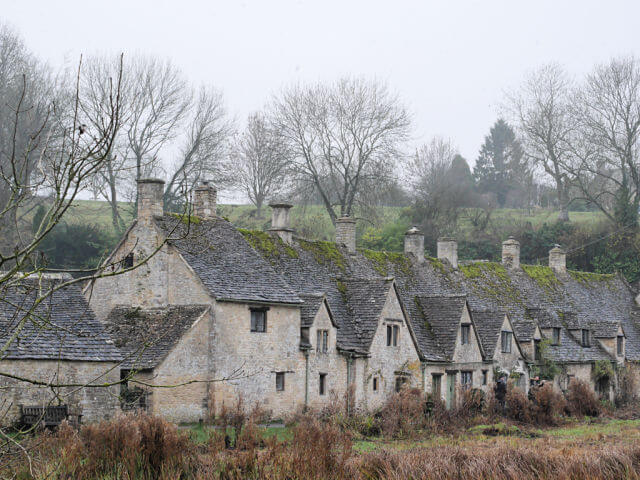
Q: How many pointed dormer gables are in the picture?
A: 6